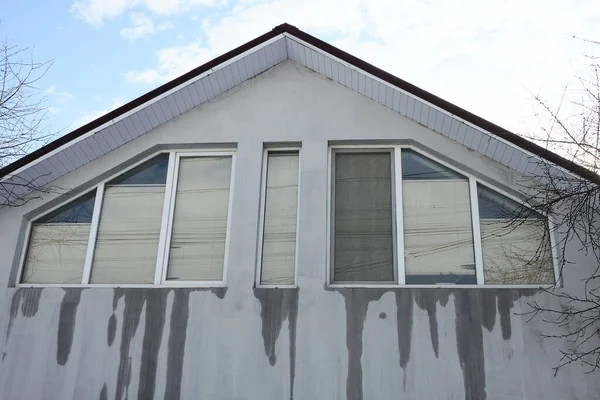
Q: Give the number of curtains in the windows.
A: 7